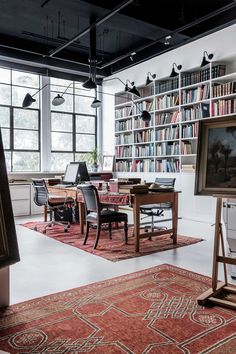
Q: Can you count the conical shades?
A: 10